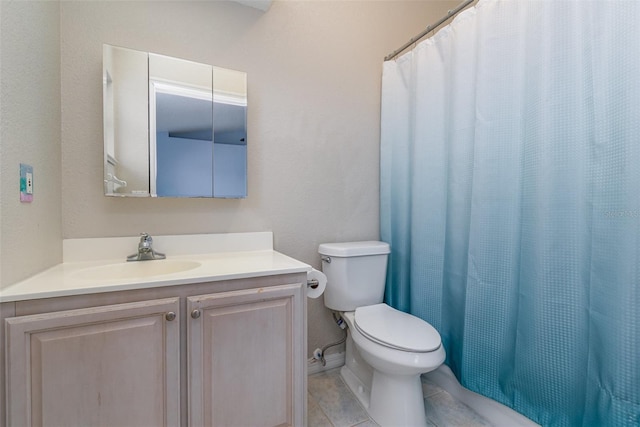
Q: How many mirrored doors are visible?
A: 3